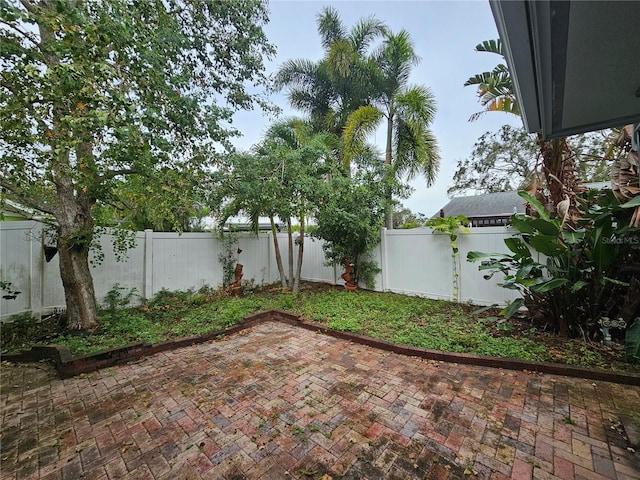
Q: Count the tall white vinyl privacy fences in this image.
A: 1